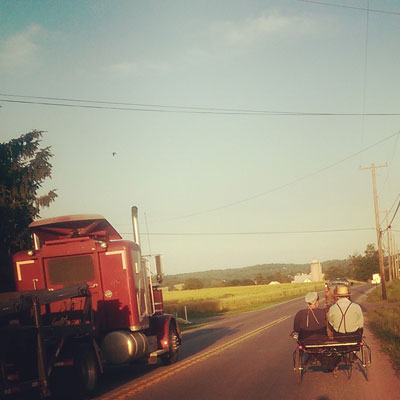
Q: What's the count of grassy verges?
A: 2